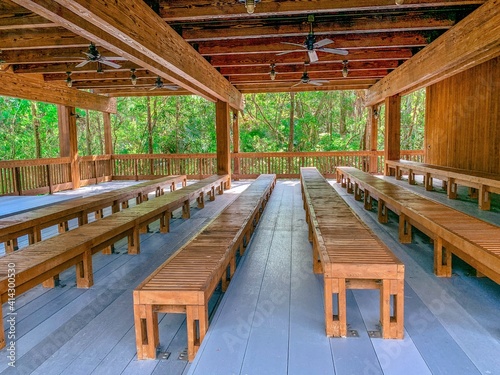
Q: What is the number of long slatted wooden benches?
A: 6